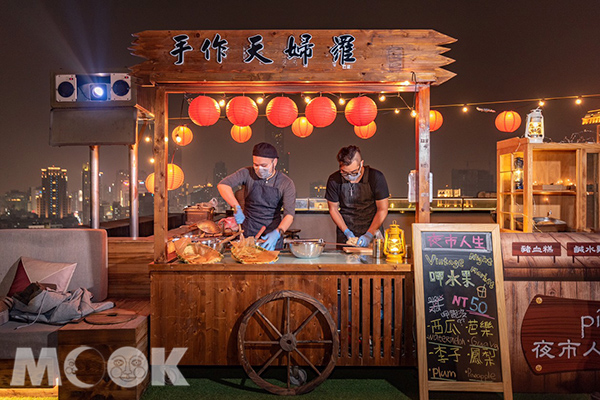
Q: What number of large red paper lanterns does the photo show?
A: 5